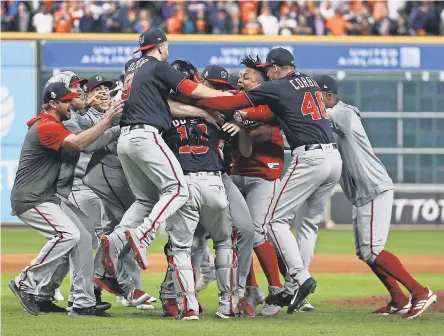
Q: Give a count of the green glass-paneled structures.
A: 1